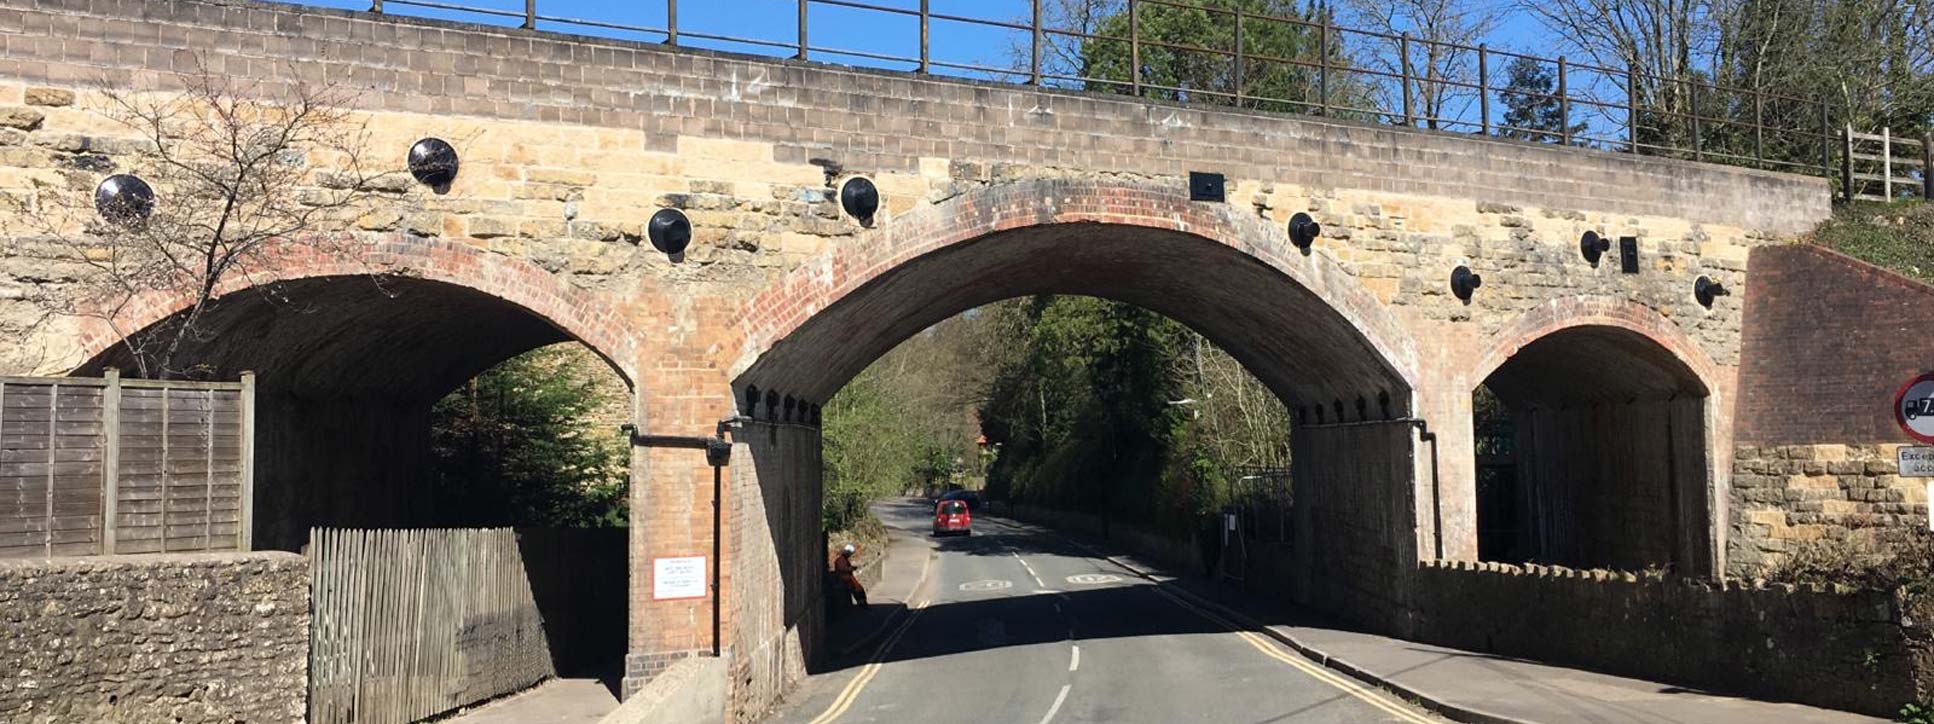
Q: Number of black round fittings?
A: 8